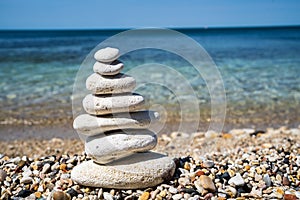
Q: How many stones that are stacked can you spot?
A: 7